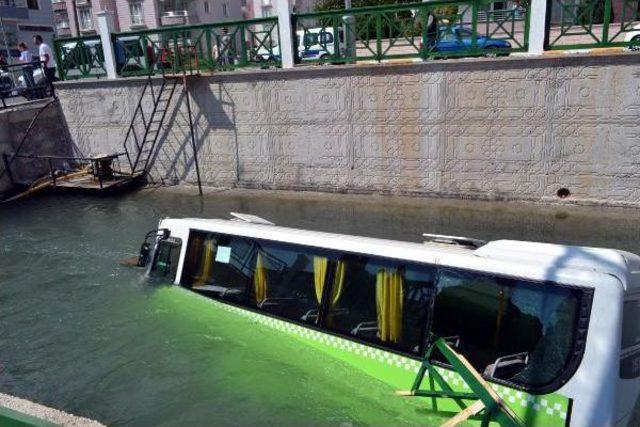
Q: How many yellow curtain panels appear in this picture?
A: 5